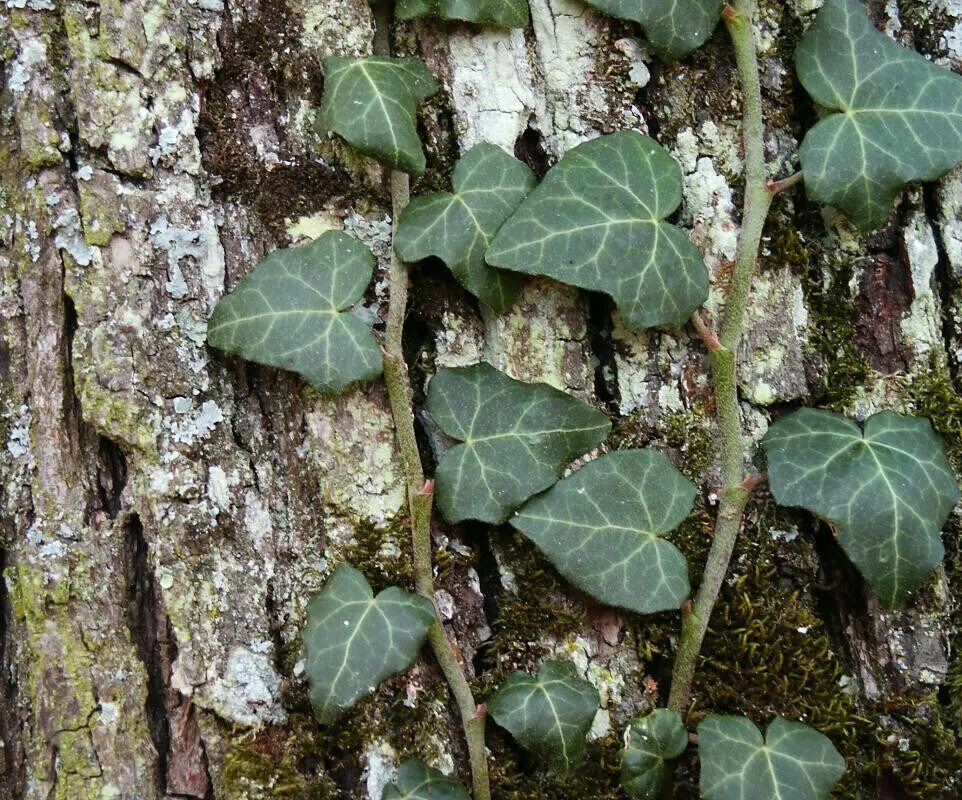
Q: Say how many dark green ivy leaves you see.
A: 15